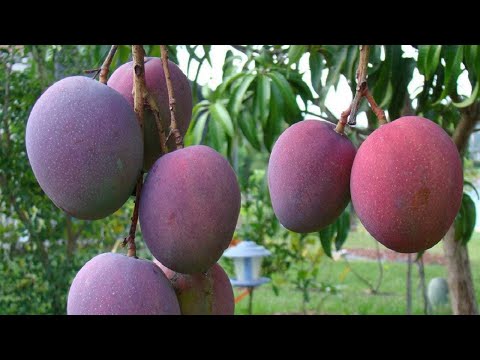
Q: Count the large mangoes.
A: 7